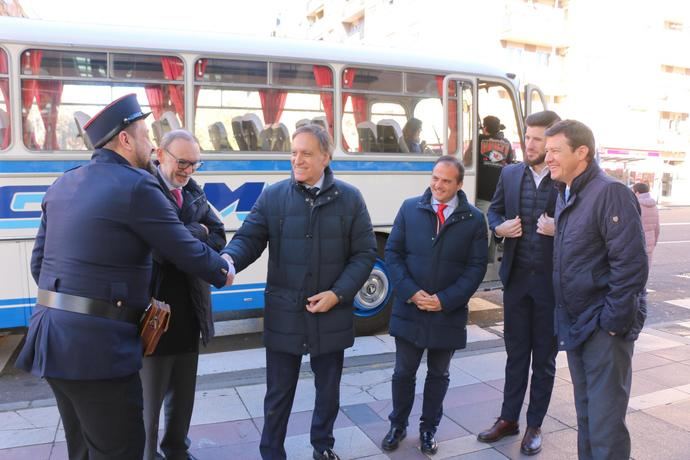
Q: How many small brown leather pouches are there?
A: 1